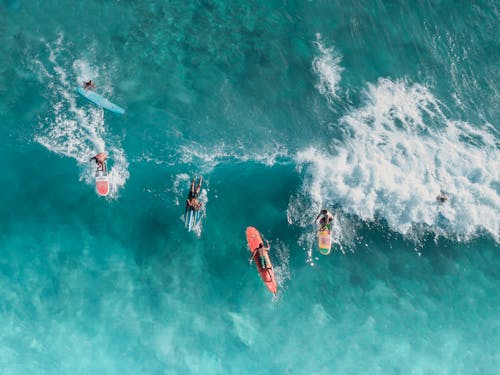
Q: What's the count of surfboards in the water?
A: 5